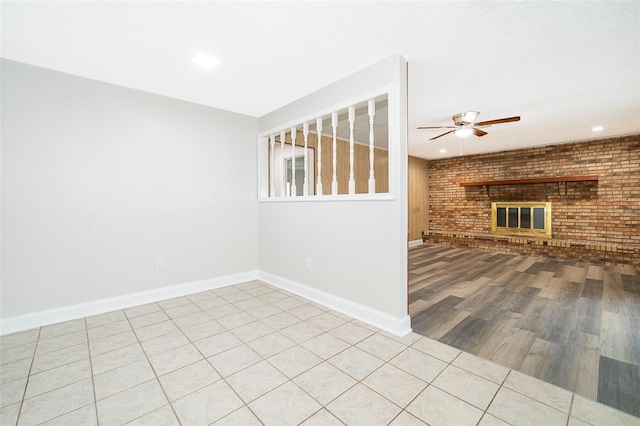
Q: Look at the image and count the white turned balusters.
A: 8